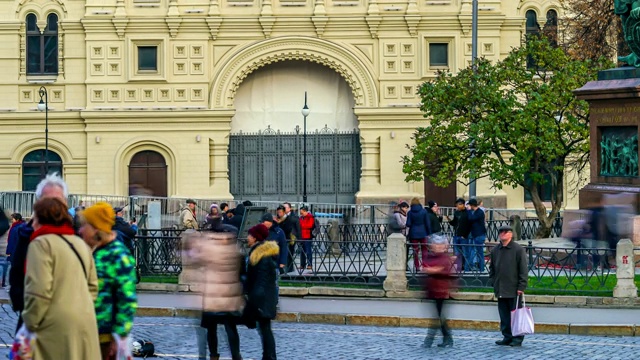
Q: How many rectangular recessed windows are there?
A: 2